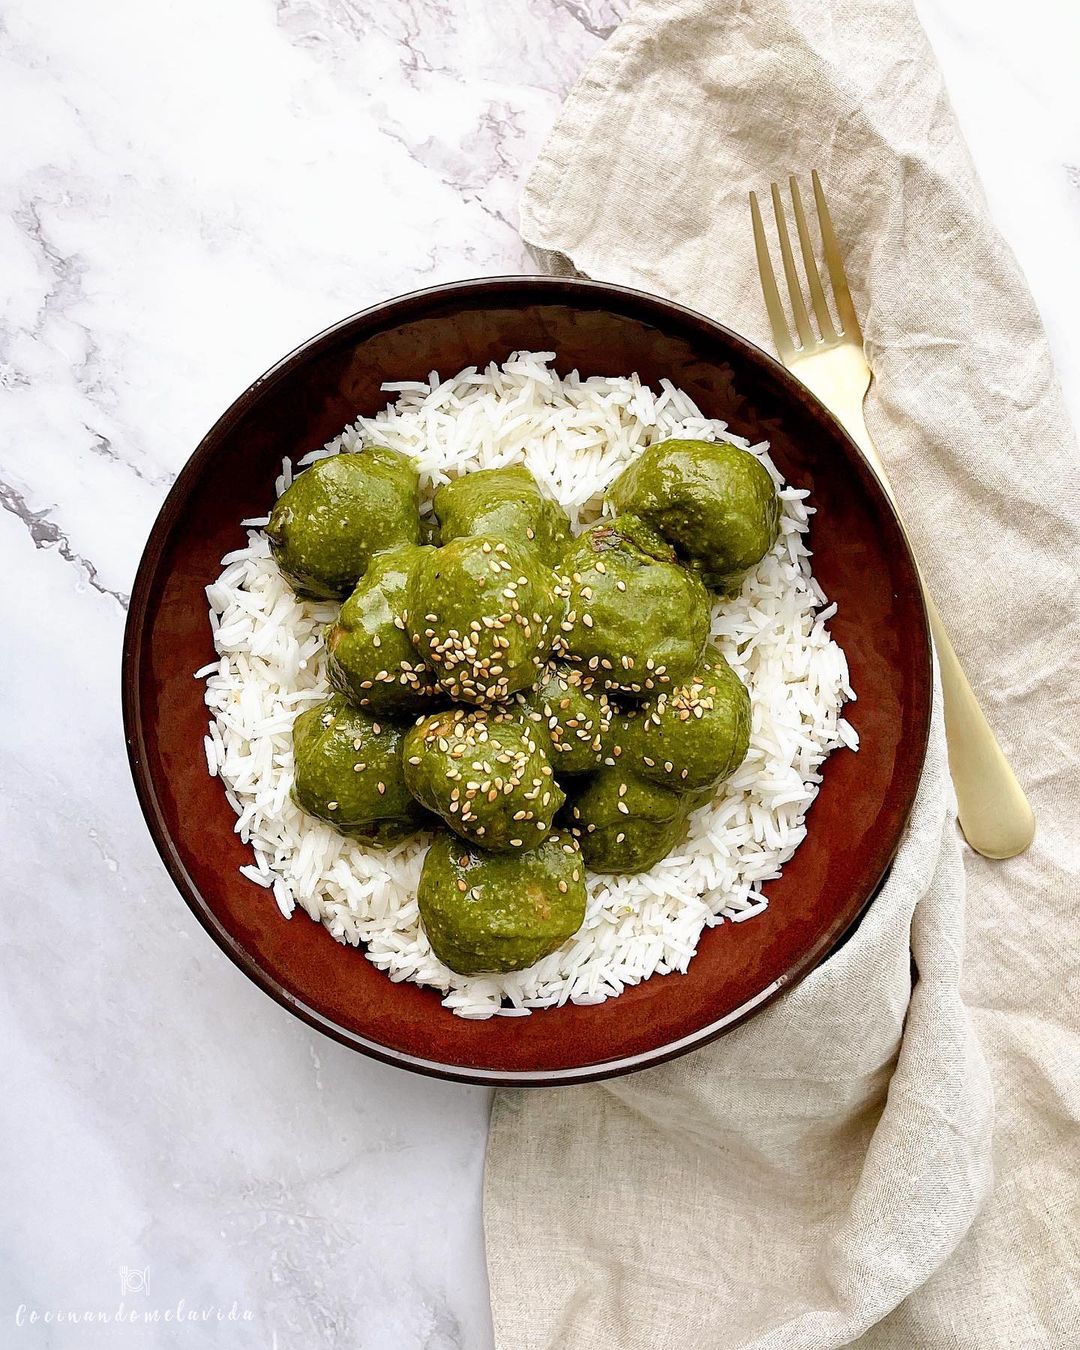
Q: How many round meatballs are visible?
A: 12